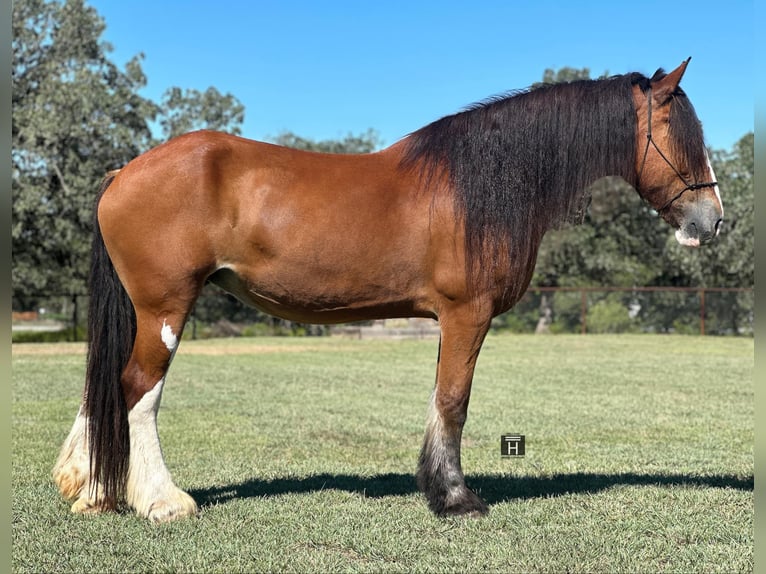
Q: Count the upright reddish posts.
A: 2